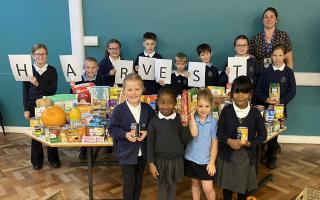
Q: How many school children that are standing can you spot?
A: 12